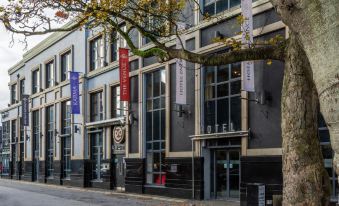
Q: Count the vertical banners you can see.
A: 5